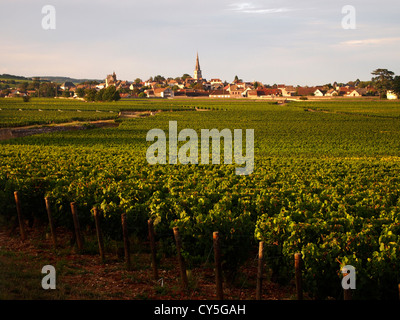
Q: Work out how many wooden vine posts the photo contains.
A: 11